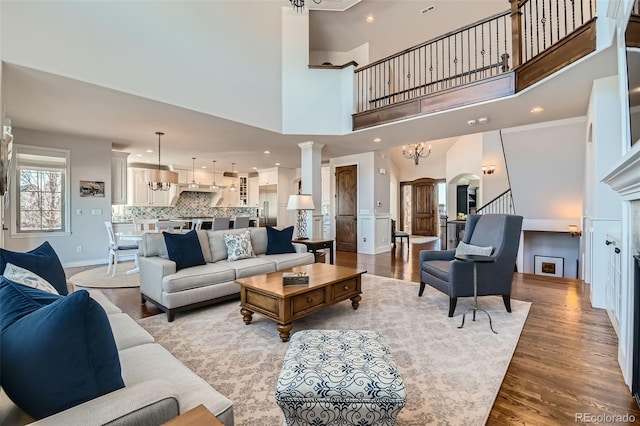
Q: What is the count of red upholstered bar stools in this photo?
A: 0